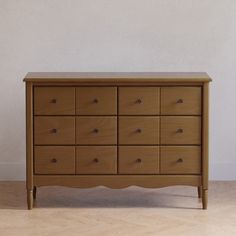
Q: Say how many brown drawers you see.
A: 12